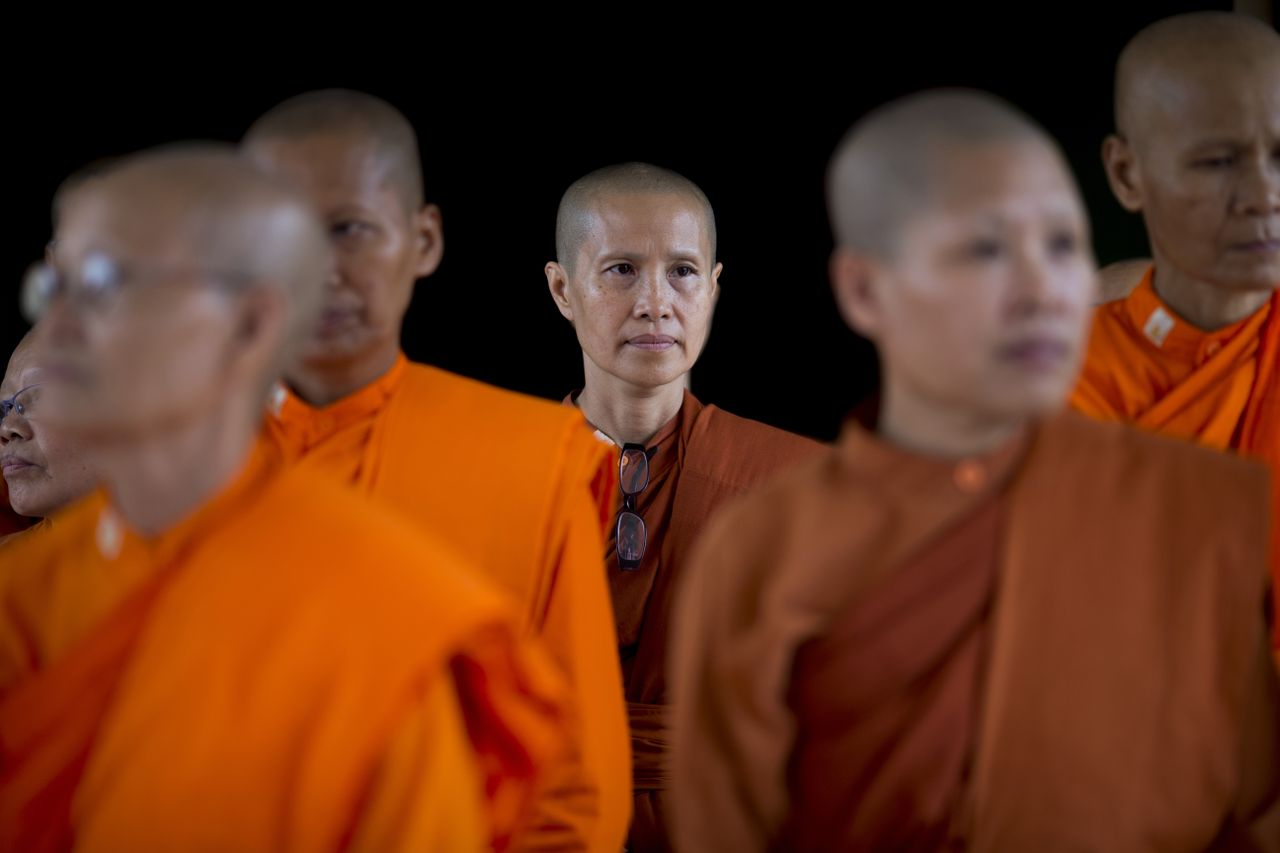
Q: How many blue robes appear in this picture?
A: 0